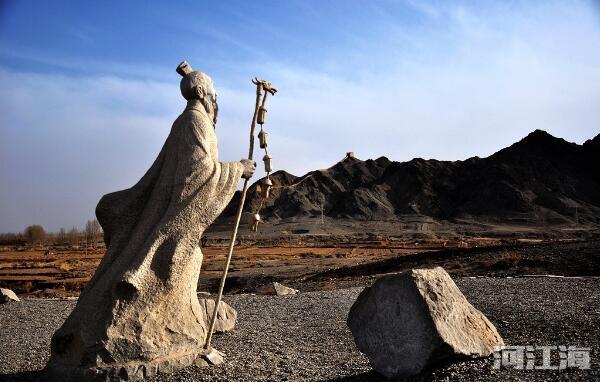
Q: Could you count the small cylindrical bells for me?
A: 5